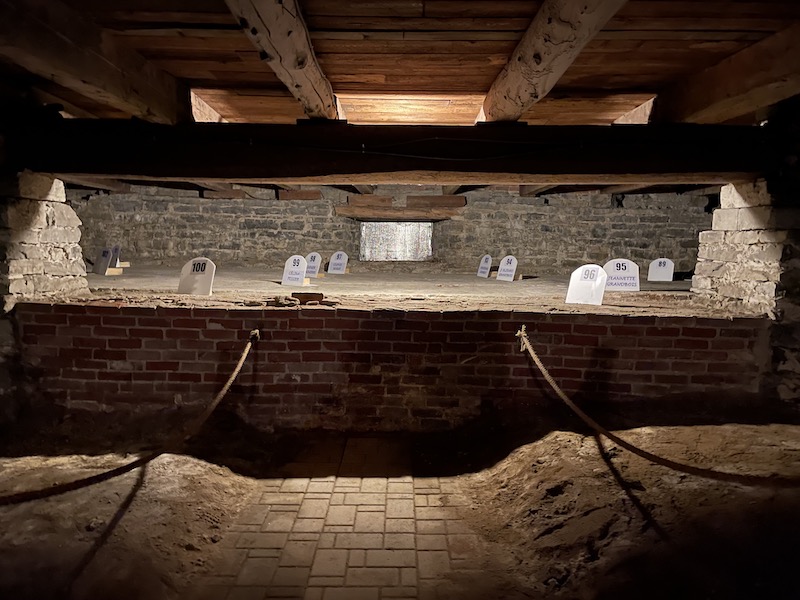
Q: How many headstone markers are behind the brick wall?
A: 11